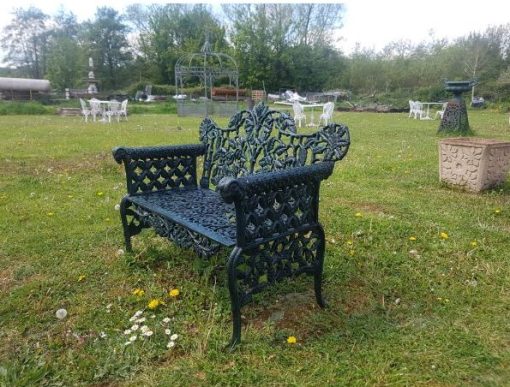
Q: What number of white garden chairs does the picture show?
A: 9